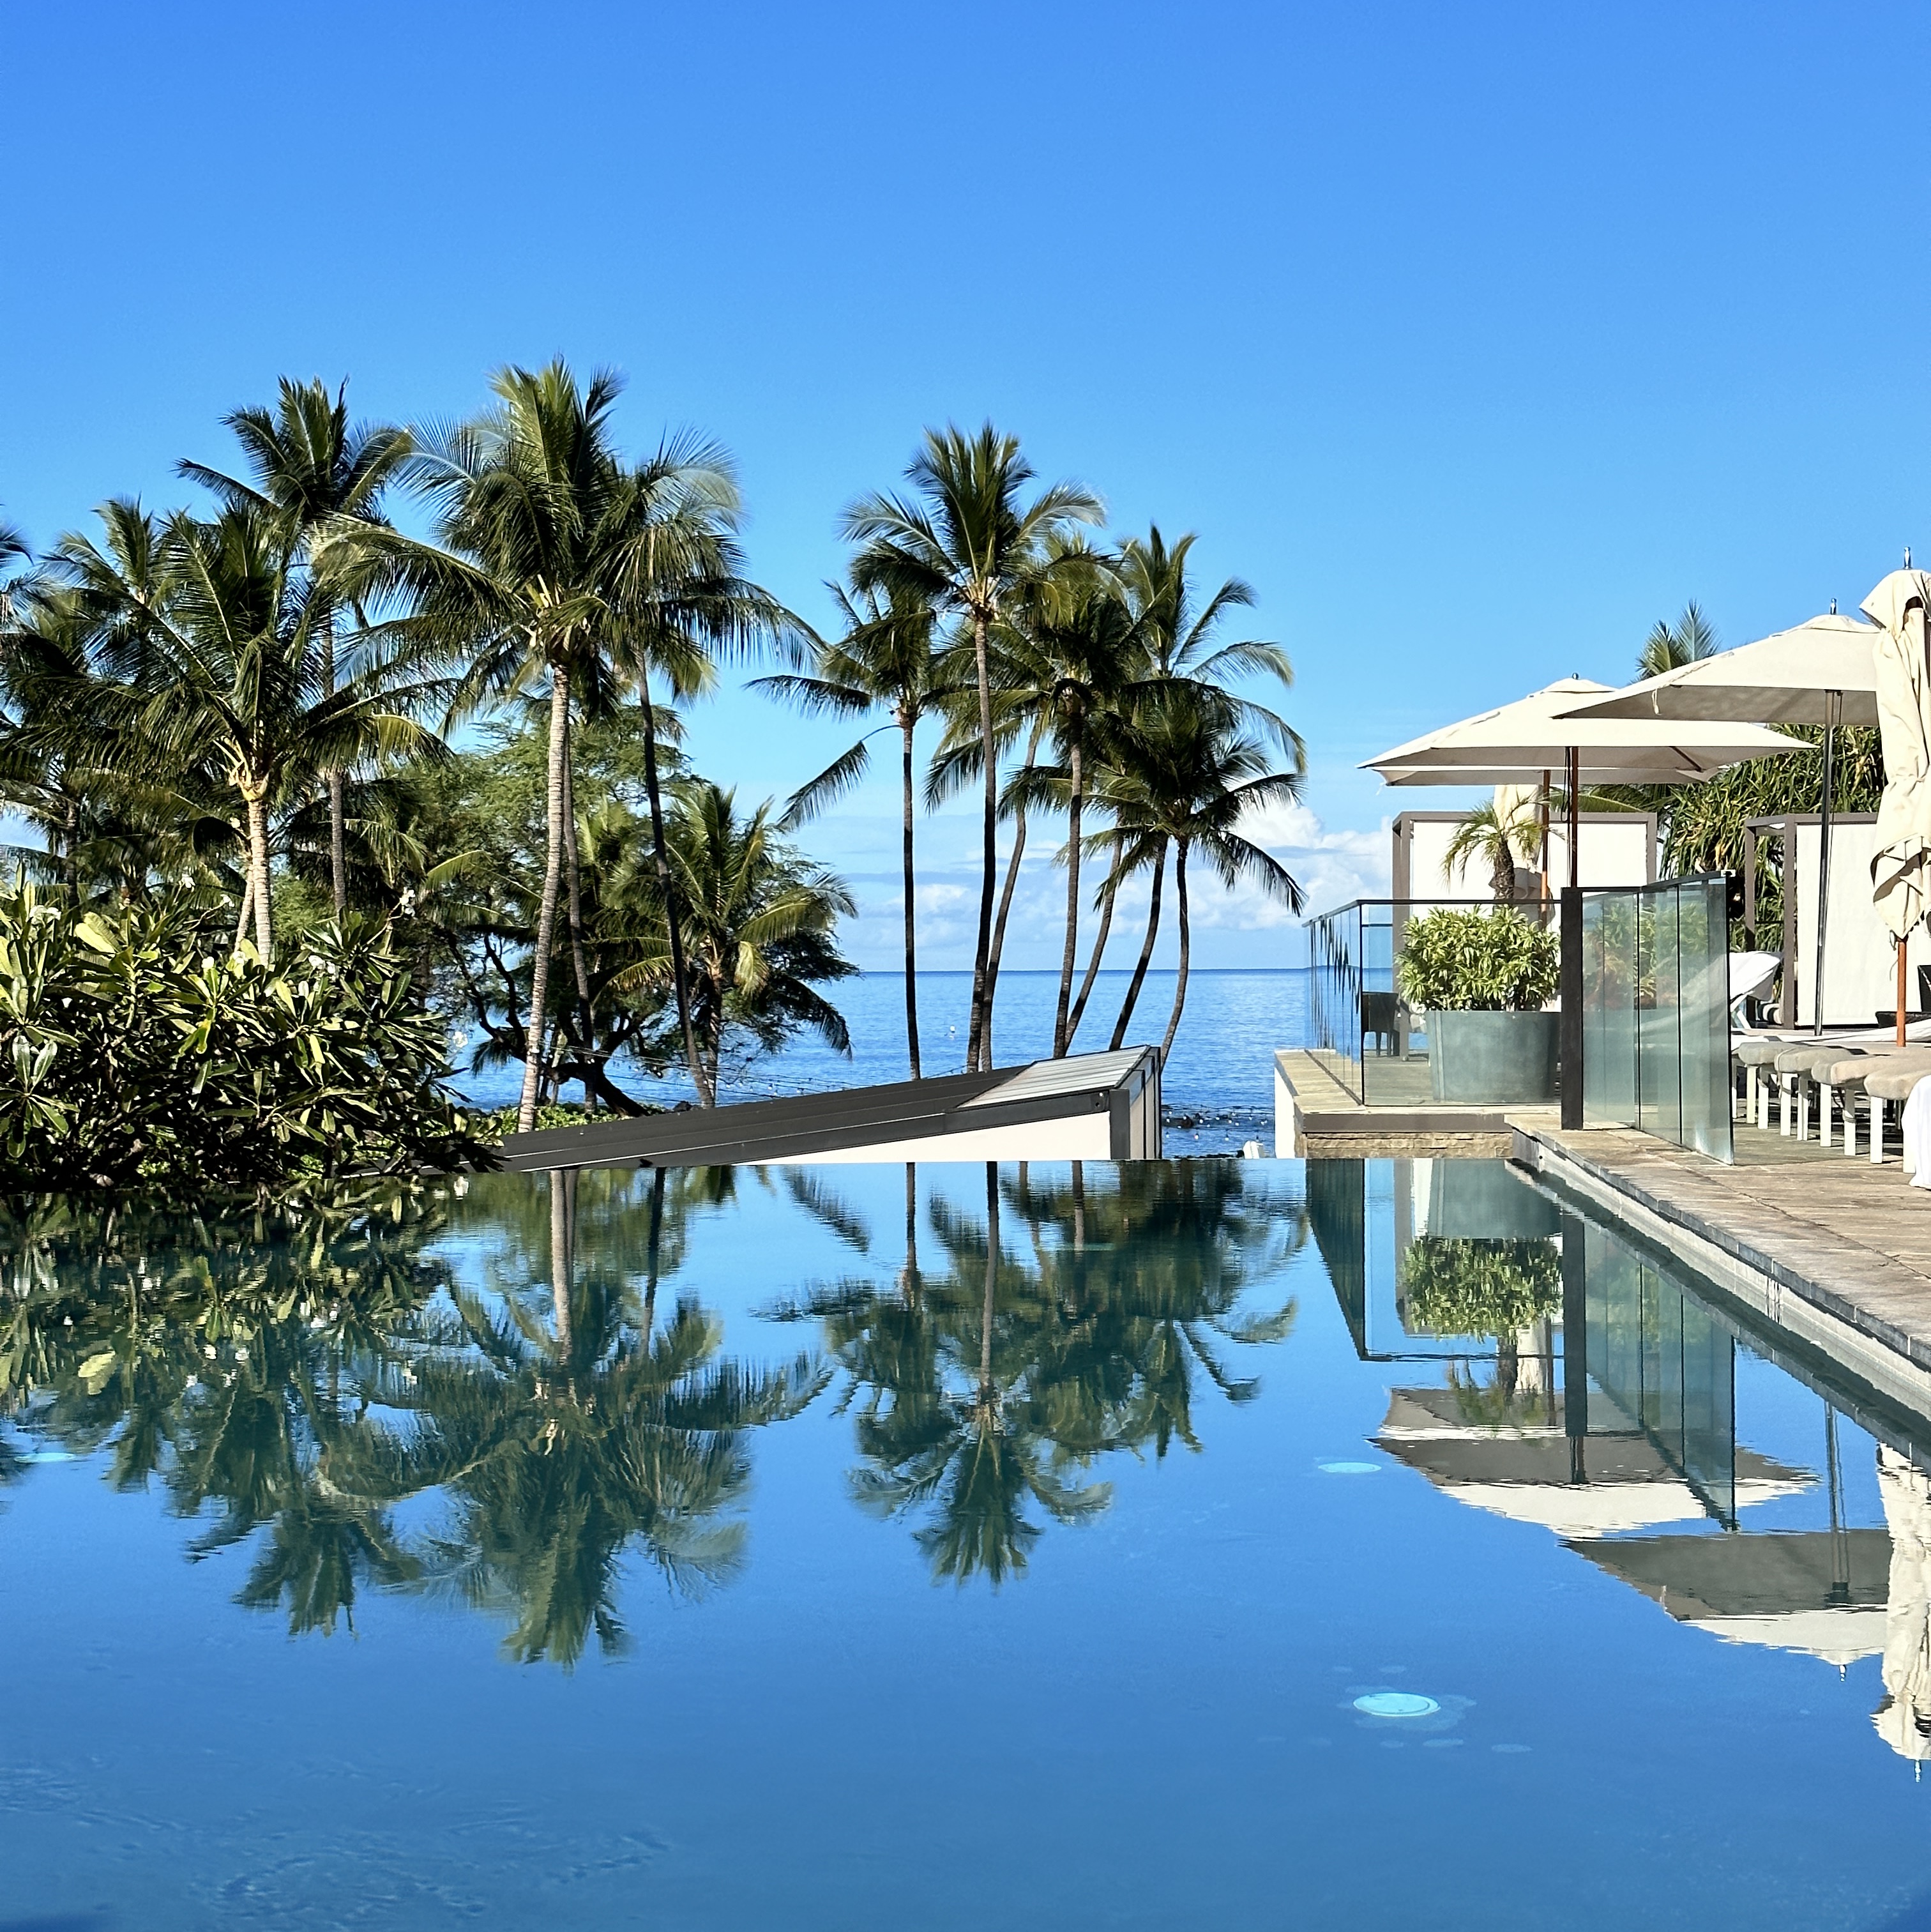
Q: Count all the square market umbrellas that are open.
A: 3